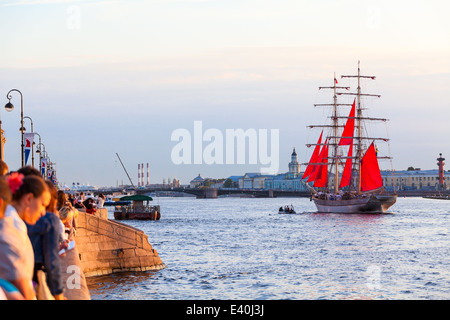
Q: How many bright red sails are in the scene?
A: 6